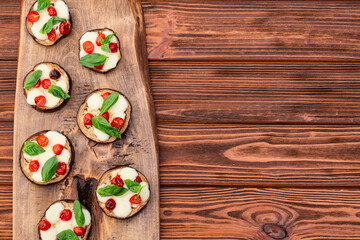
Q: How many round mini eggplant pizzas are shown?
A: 7